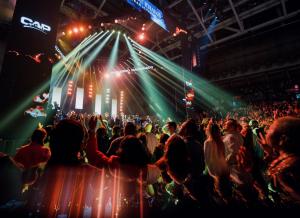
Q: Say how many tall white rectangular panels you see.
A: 4